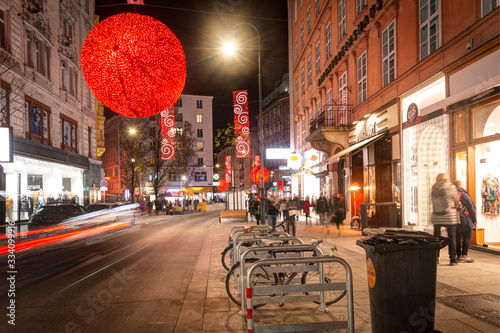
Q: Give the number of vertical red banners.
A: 4